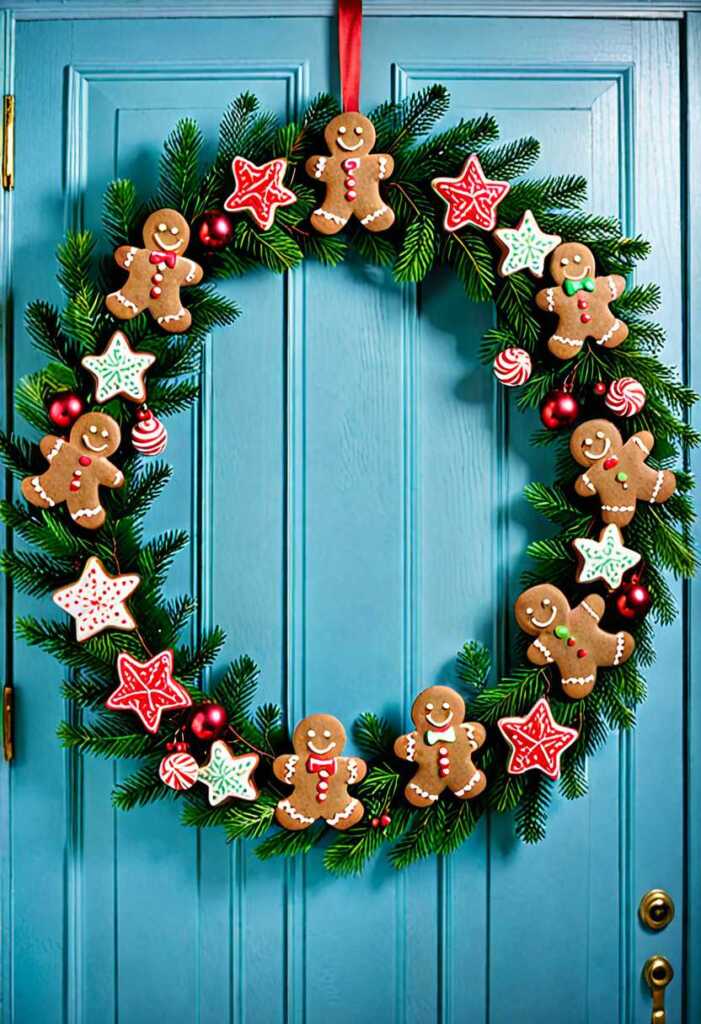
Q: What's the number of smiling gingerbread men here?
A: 8